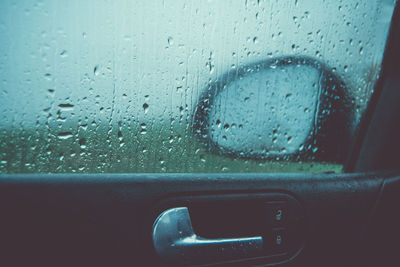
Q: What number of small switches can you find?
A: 2